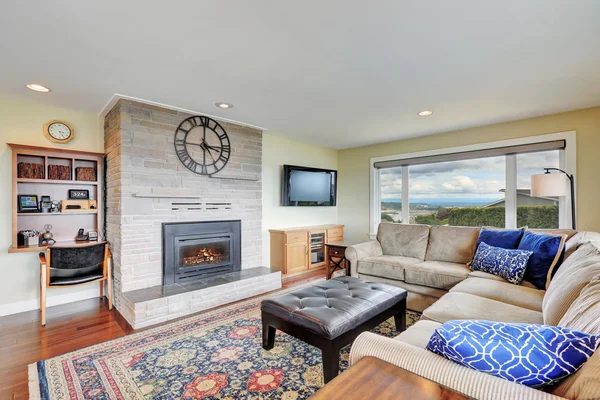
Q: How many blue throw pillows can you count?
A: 4